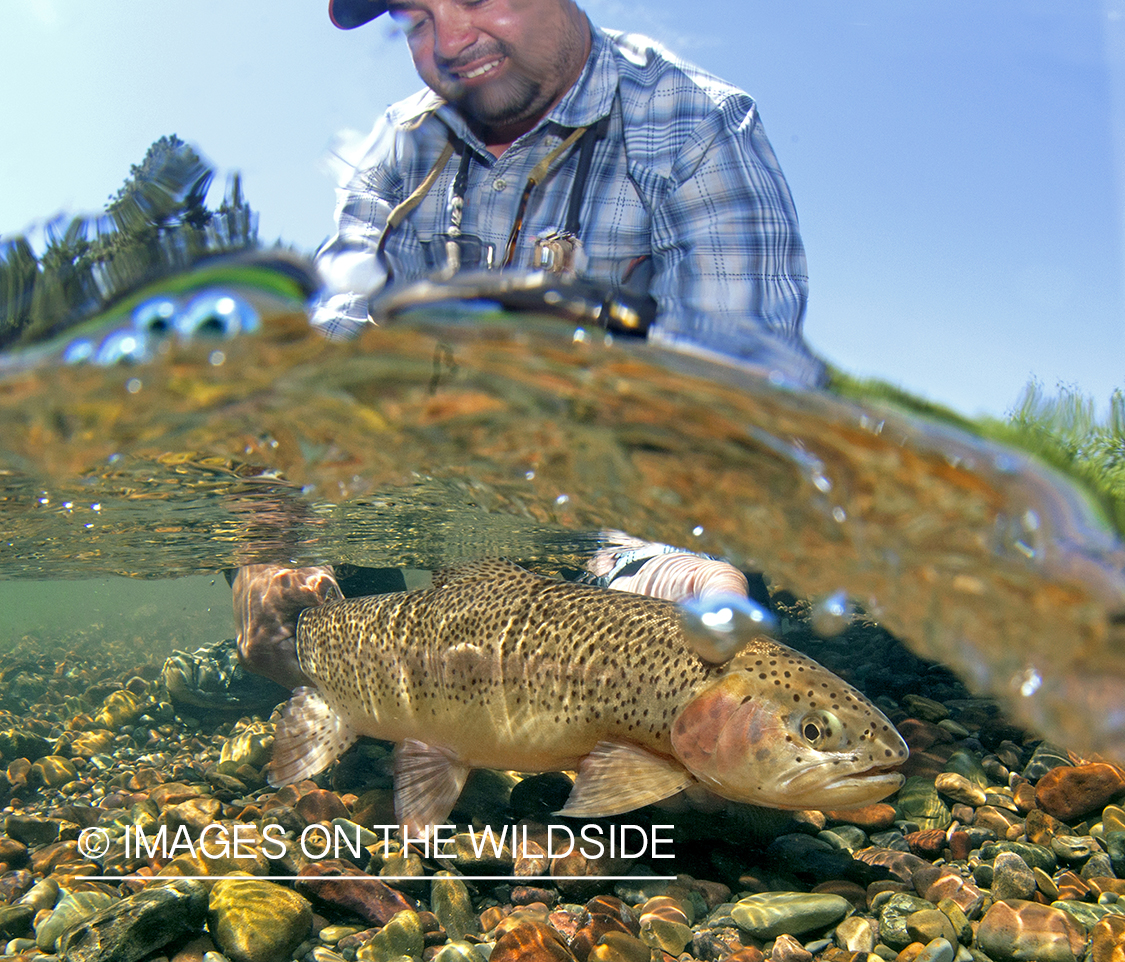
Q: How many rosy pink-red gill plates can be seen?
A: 1